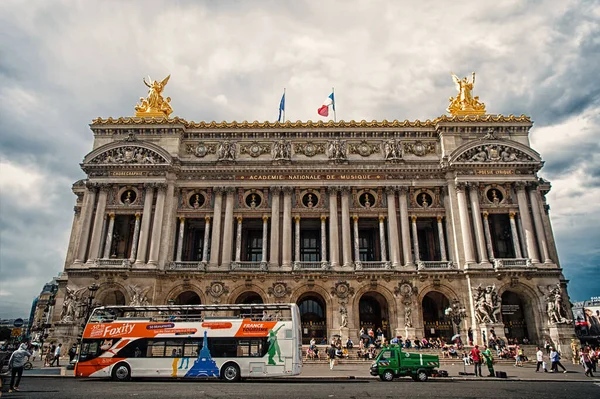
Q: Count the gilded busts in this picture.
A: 7